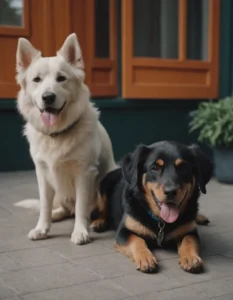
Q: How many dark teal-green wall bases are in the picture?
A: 1